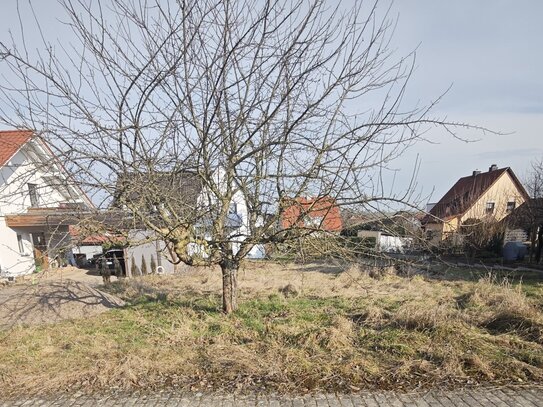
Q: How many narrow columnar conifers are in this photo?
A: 5